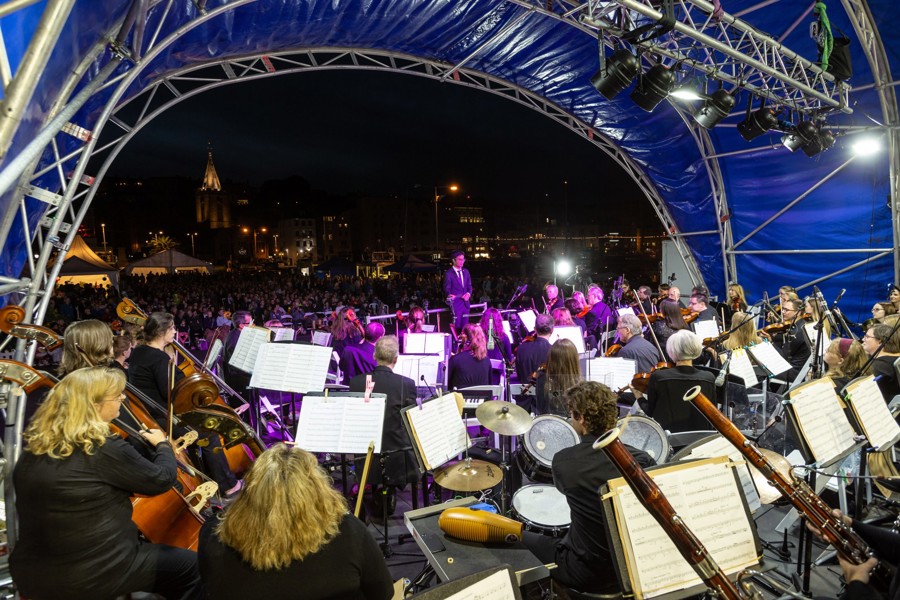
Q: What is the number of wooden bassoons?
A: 2